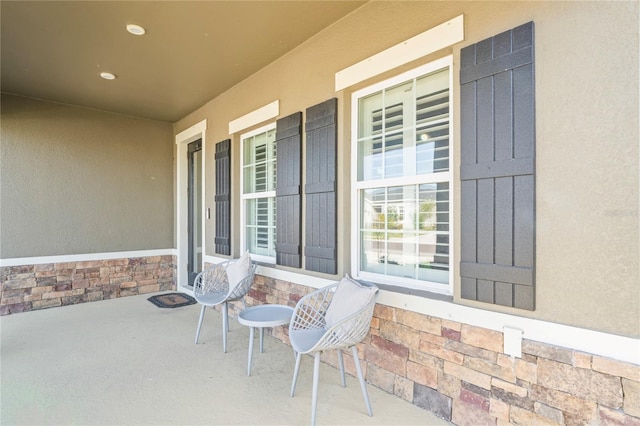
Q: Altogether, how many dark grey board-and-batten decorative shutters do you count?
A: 4